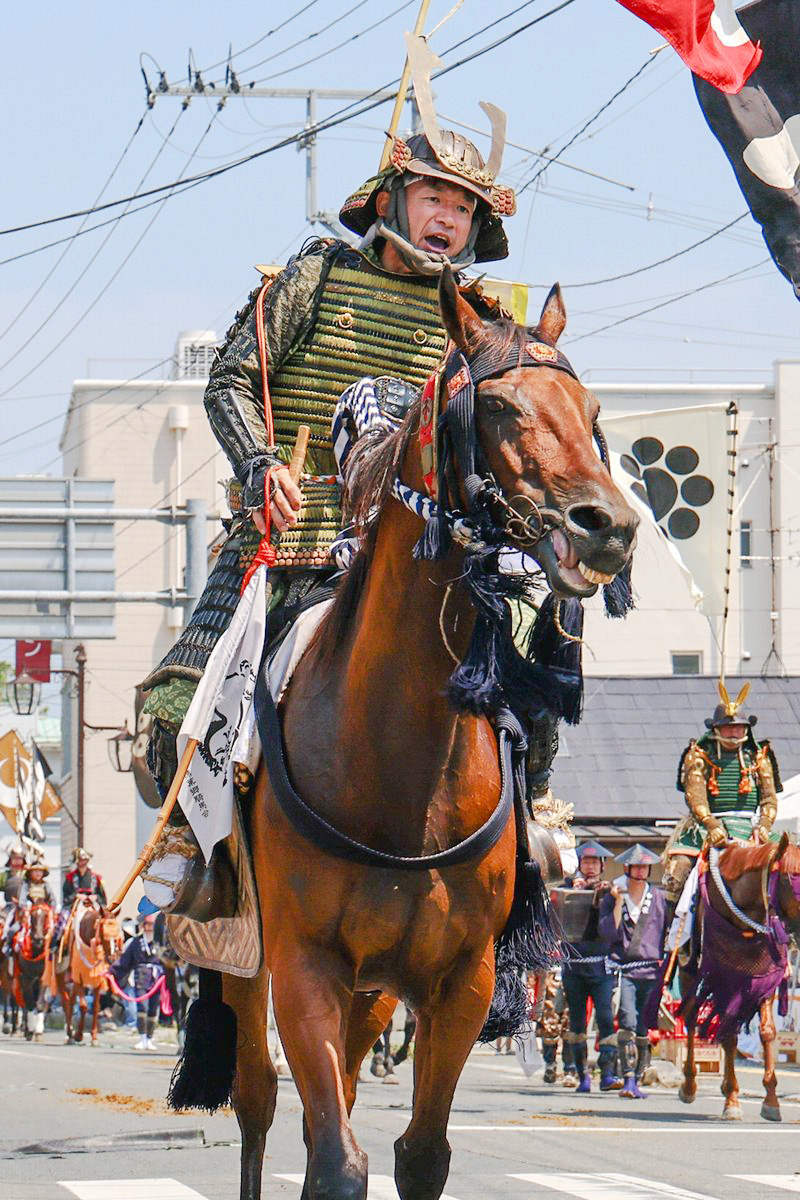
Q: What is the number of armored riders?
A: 5